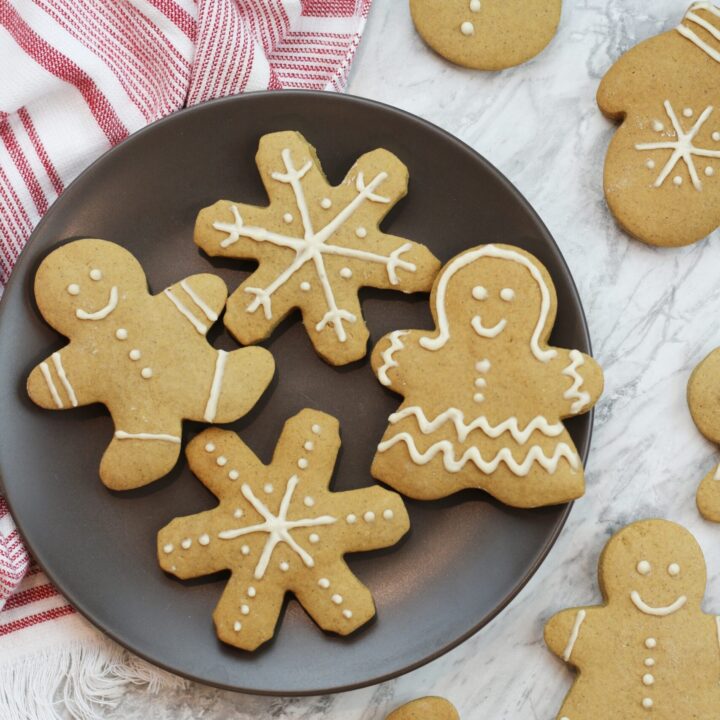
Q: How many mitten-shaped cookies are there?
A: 1